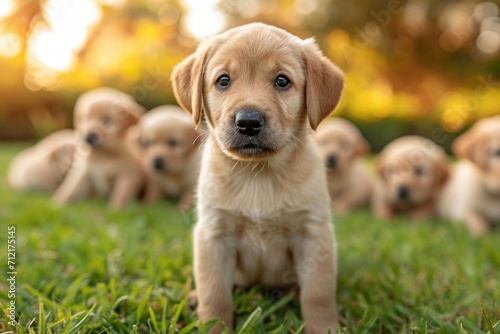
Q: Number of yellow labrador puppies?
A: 7